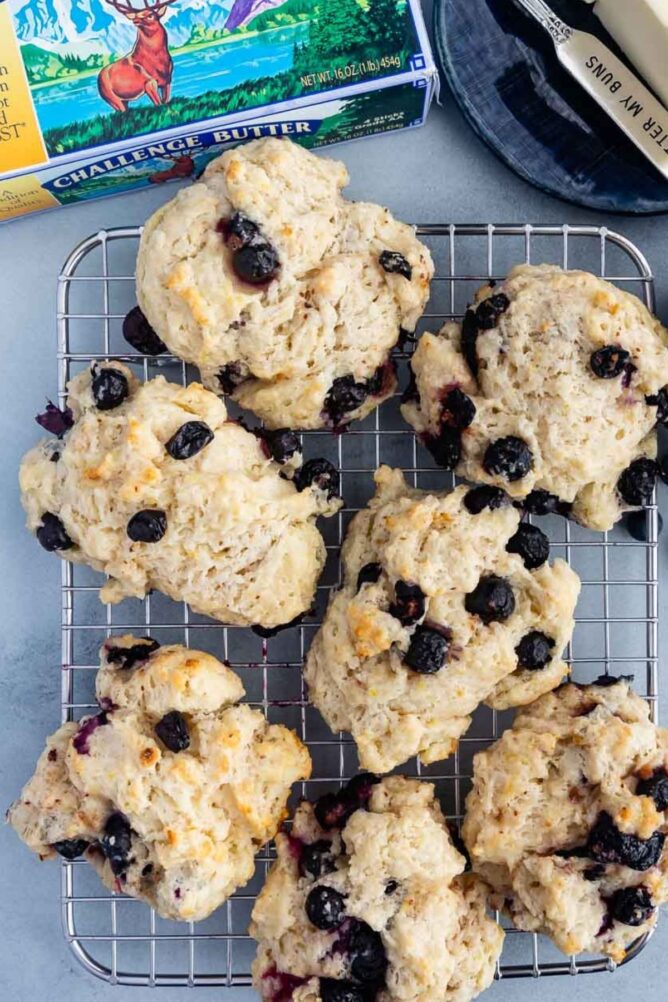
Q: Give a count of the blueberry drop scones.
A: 7